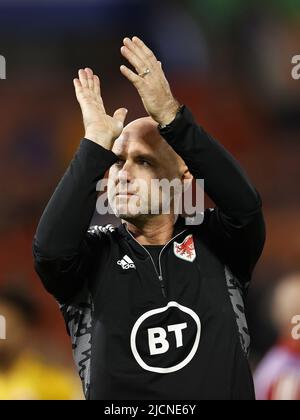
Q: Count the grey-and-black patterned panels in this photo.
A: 2